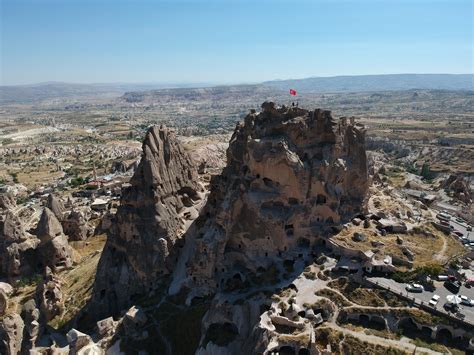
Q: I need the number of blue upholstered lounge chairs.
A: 0